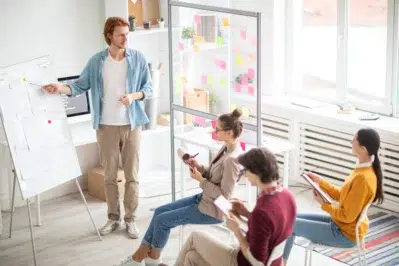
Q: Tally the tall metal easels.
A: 1